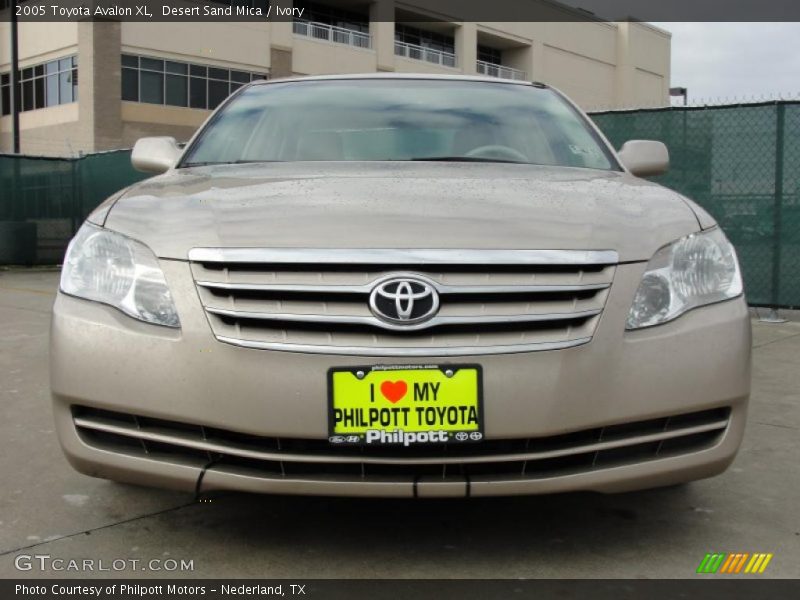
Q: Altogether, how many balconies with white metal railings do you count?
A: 3